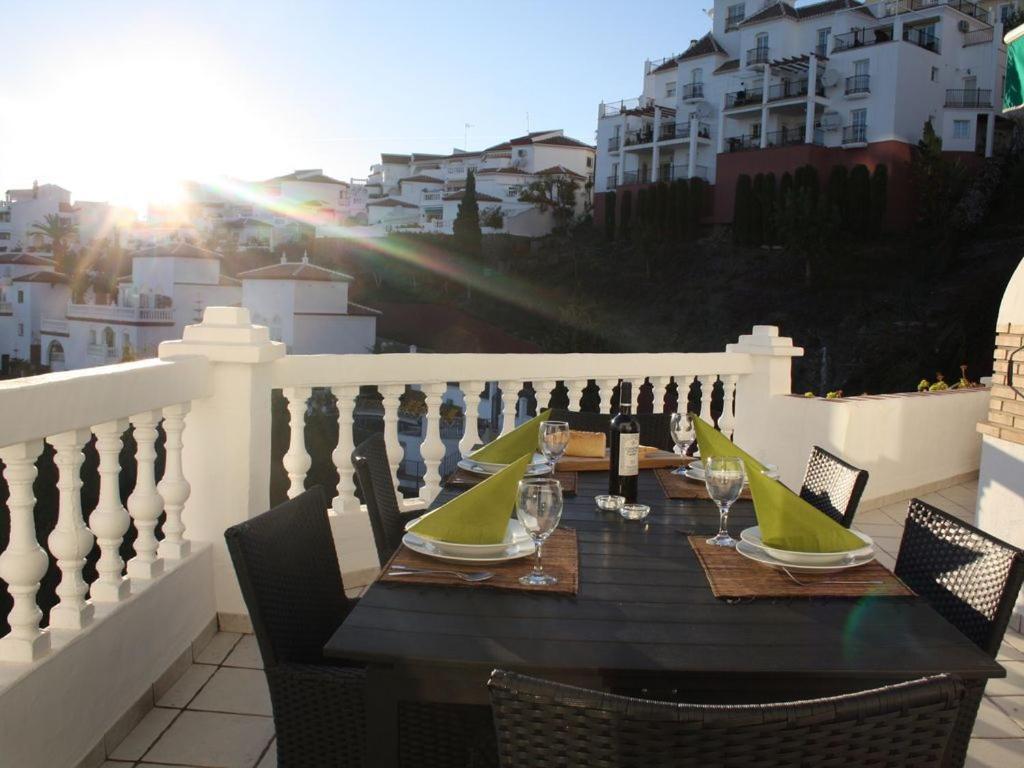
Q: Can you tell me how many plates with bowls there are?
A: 4